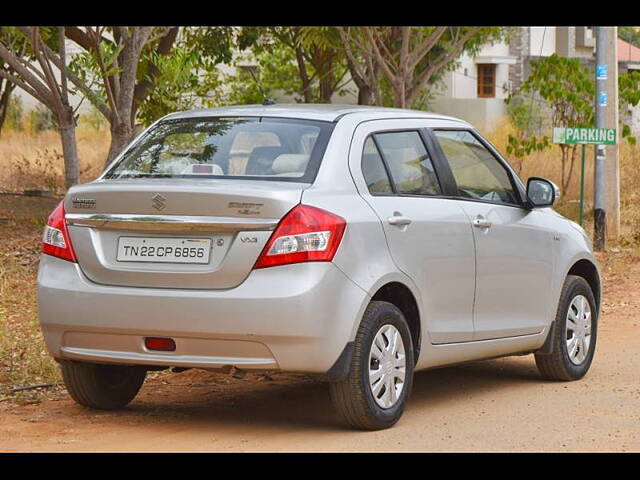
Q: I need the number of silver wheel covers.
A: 2